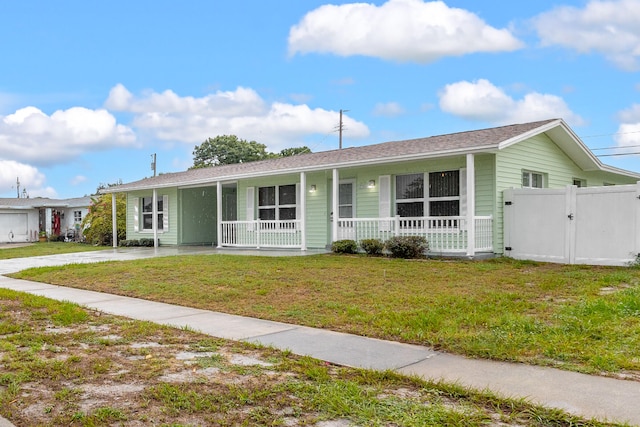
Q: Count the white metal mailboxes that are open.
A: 0